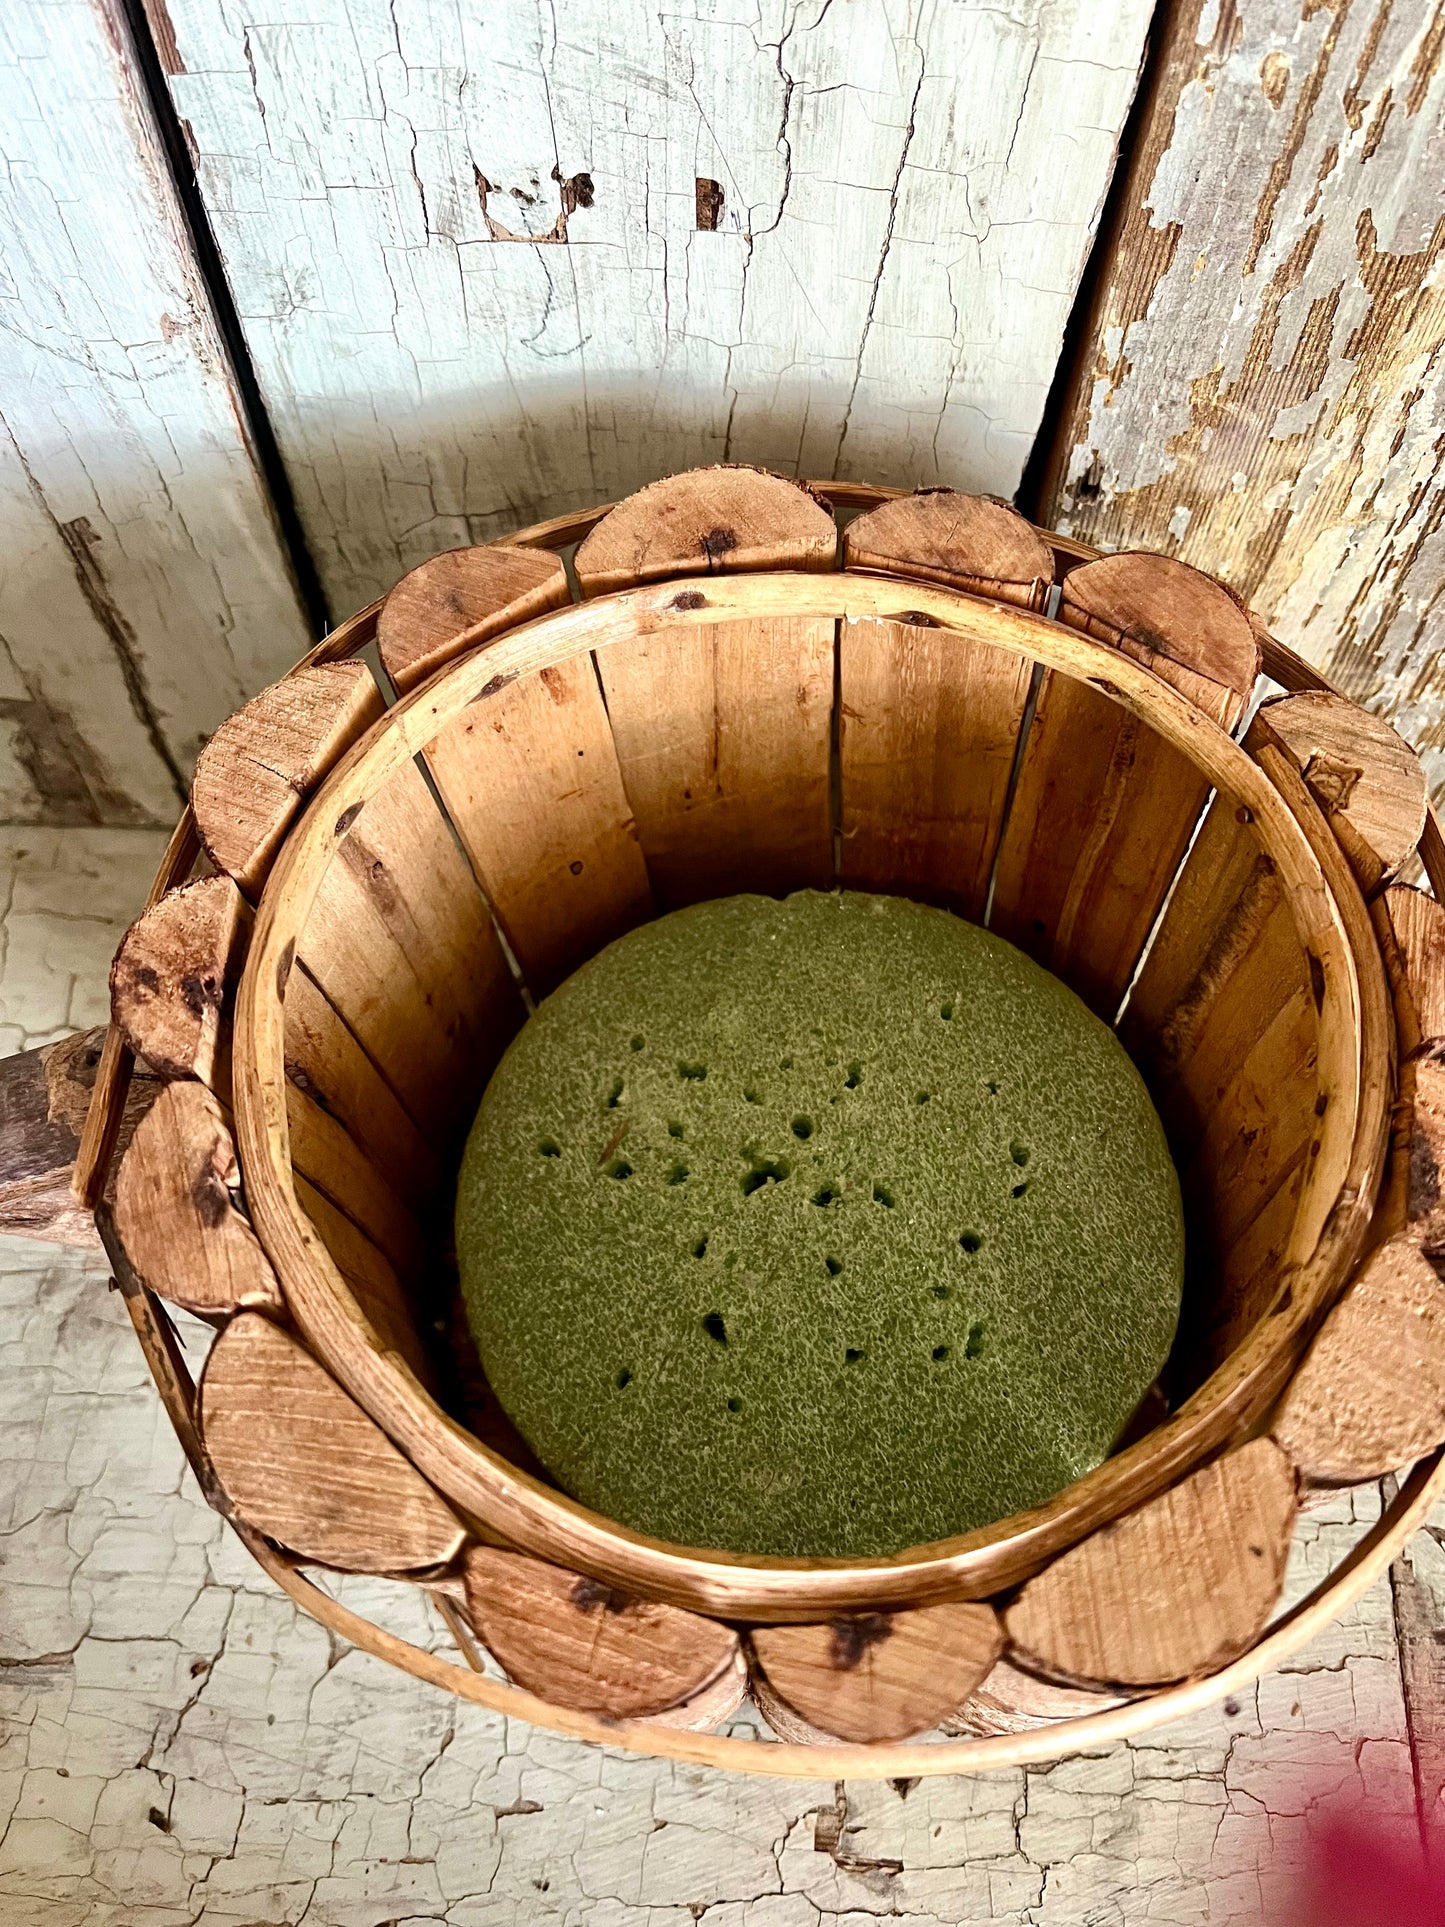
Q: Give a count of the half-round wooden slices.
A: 15